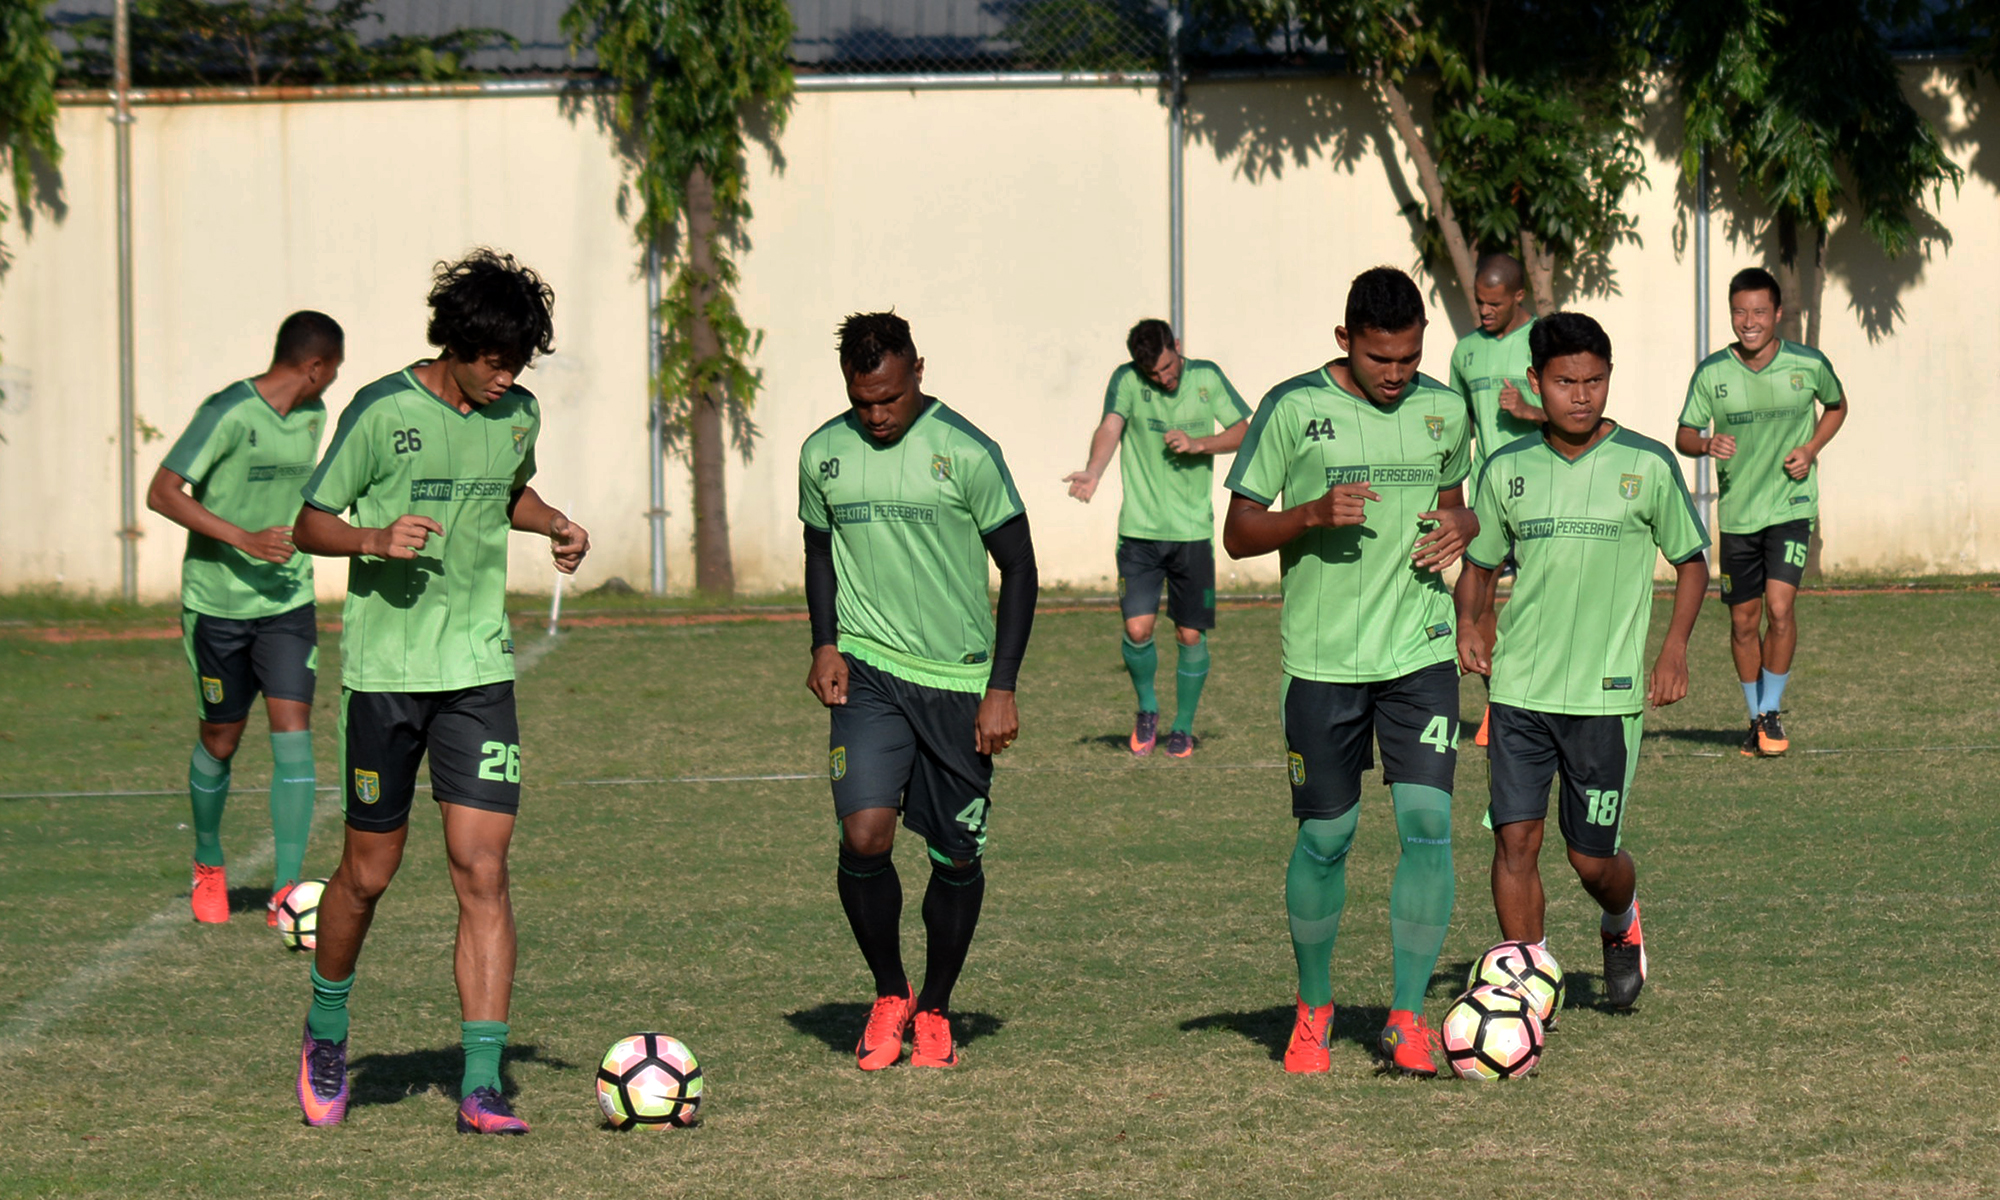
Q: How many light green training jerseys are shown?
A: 8